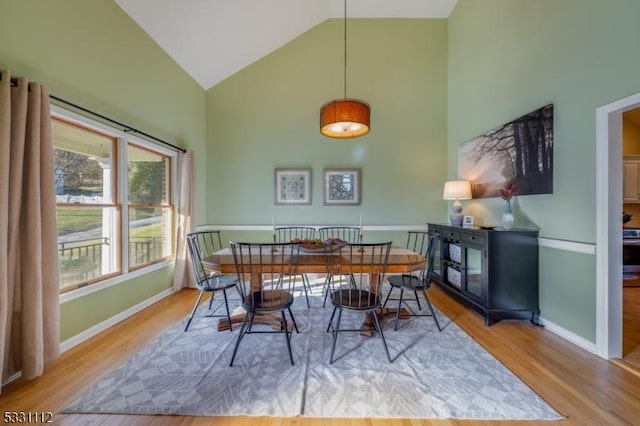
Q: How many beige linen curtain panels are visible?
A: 2